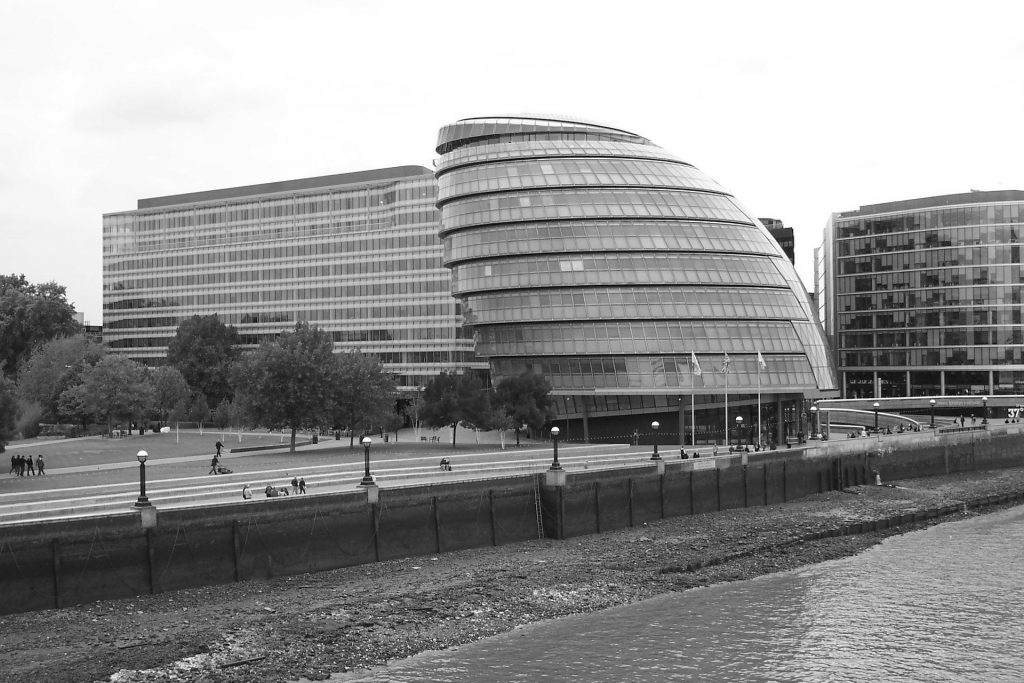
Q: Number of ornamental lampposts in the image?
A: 9